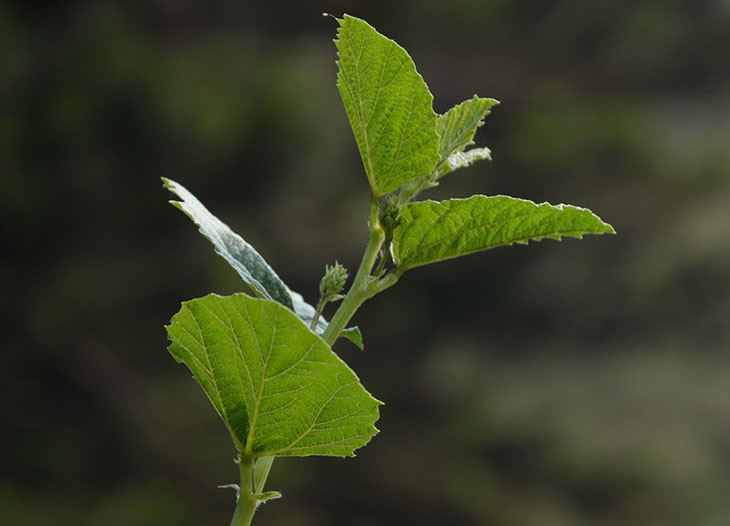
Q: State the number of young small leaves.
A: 2